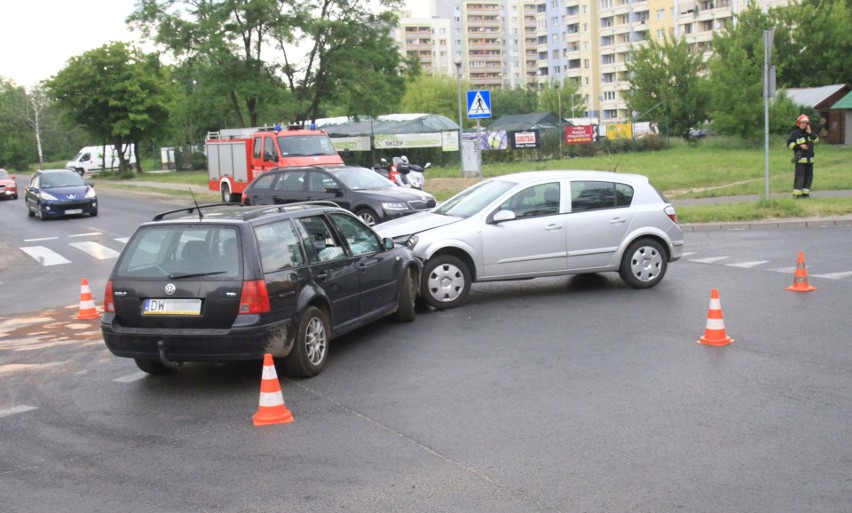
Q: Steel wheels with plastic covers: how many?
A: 2